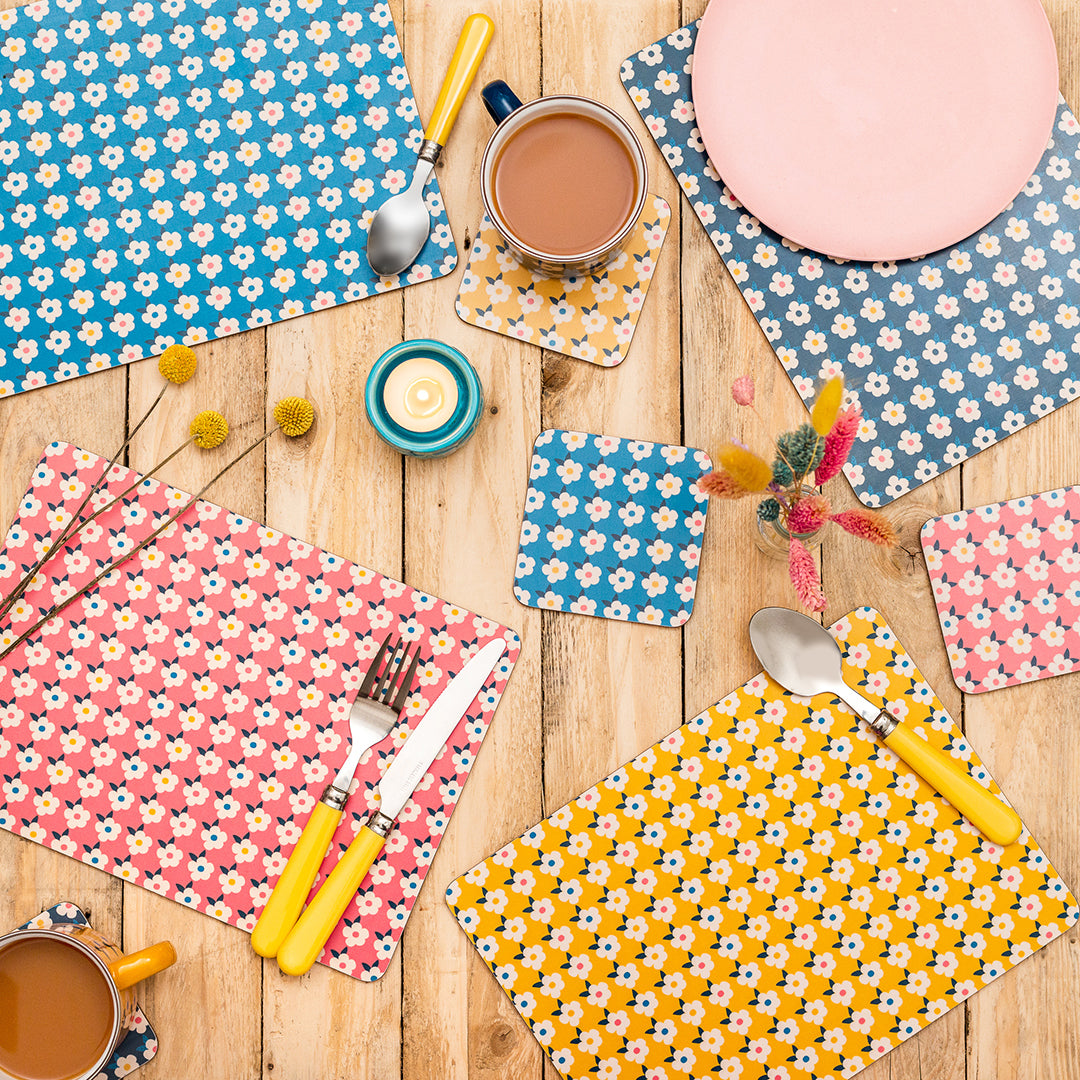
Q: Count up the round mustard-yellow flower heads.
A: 3